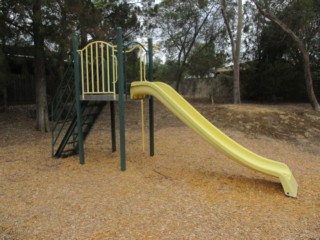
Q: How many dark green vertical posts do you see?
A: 4